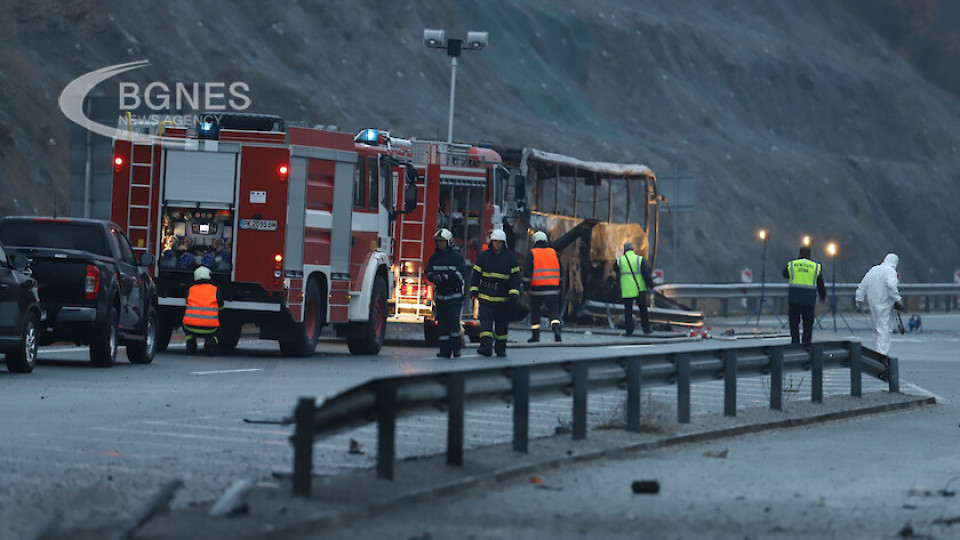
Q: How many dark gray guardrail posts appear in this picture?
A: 12